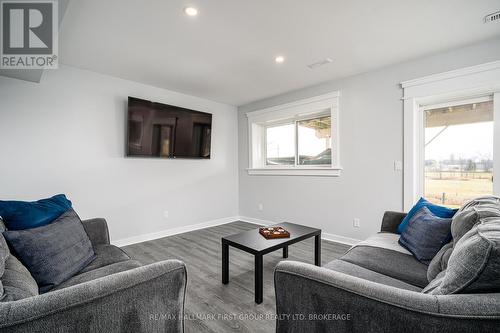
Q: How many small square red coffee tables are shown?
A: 0